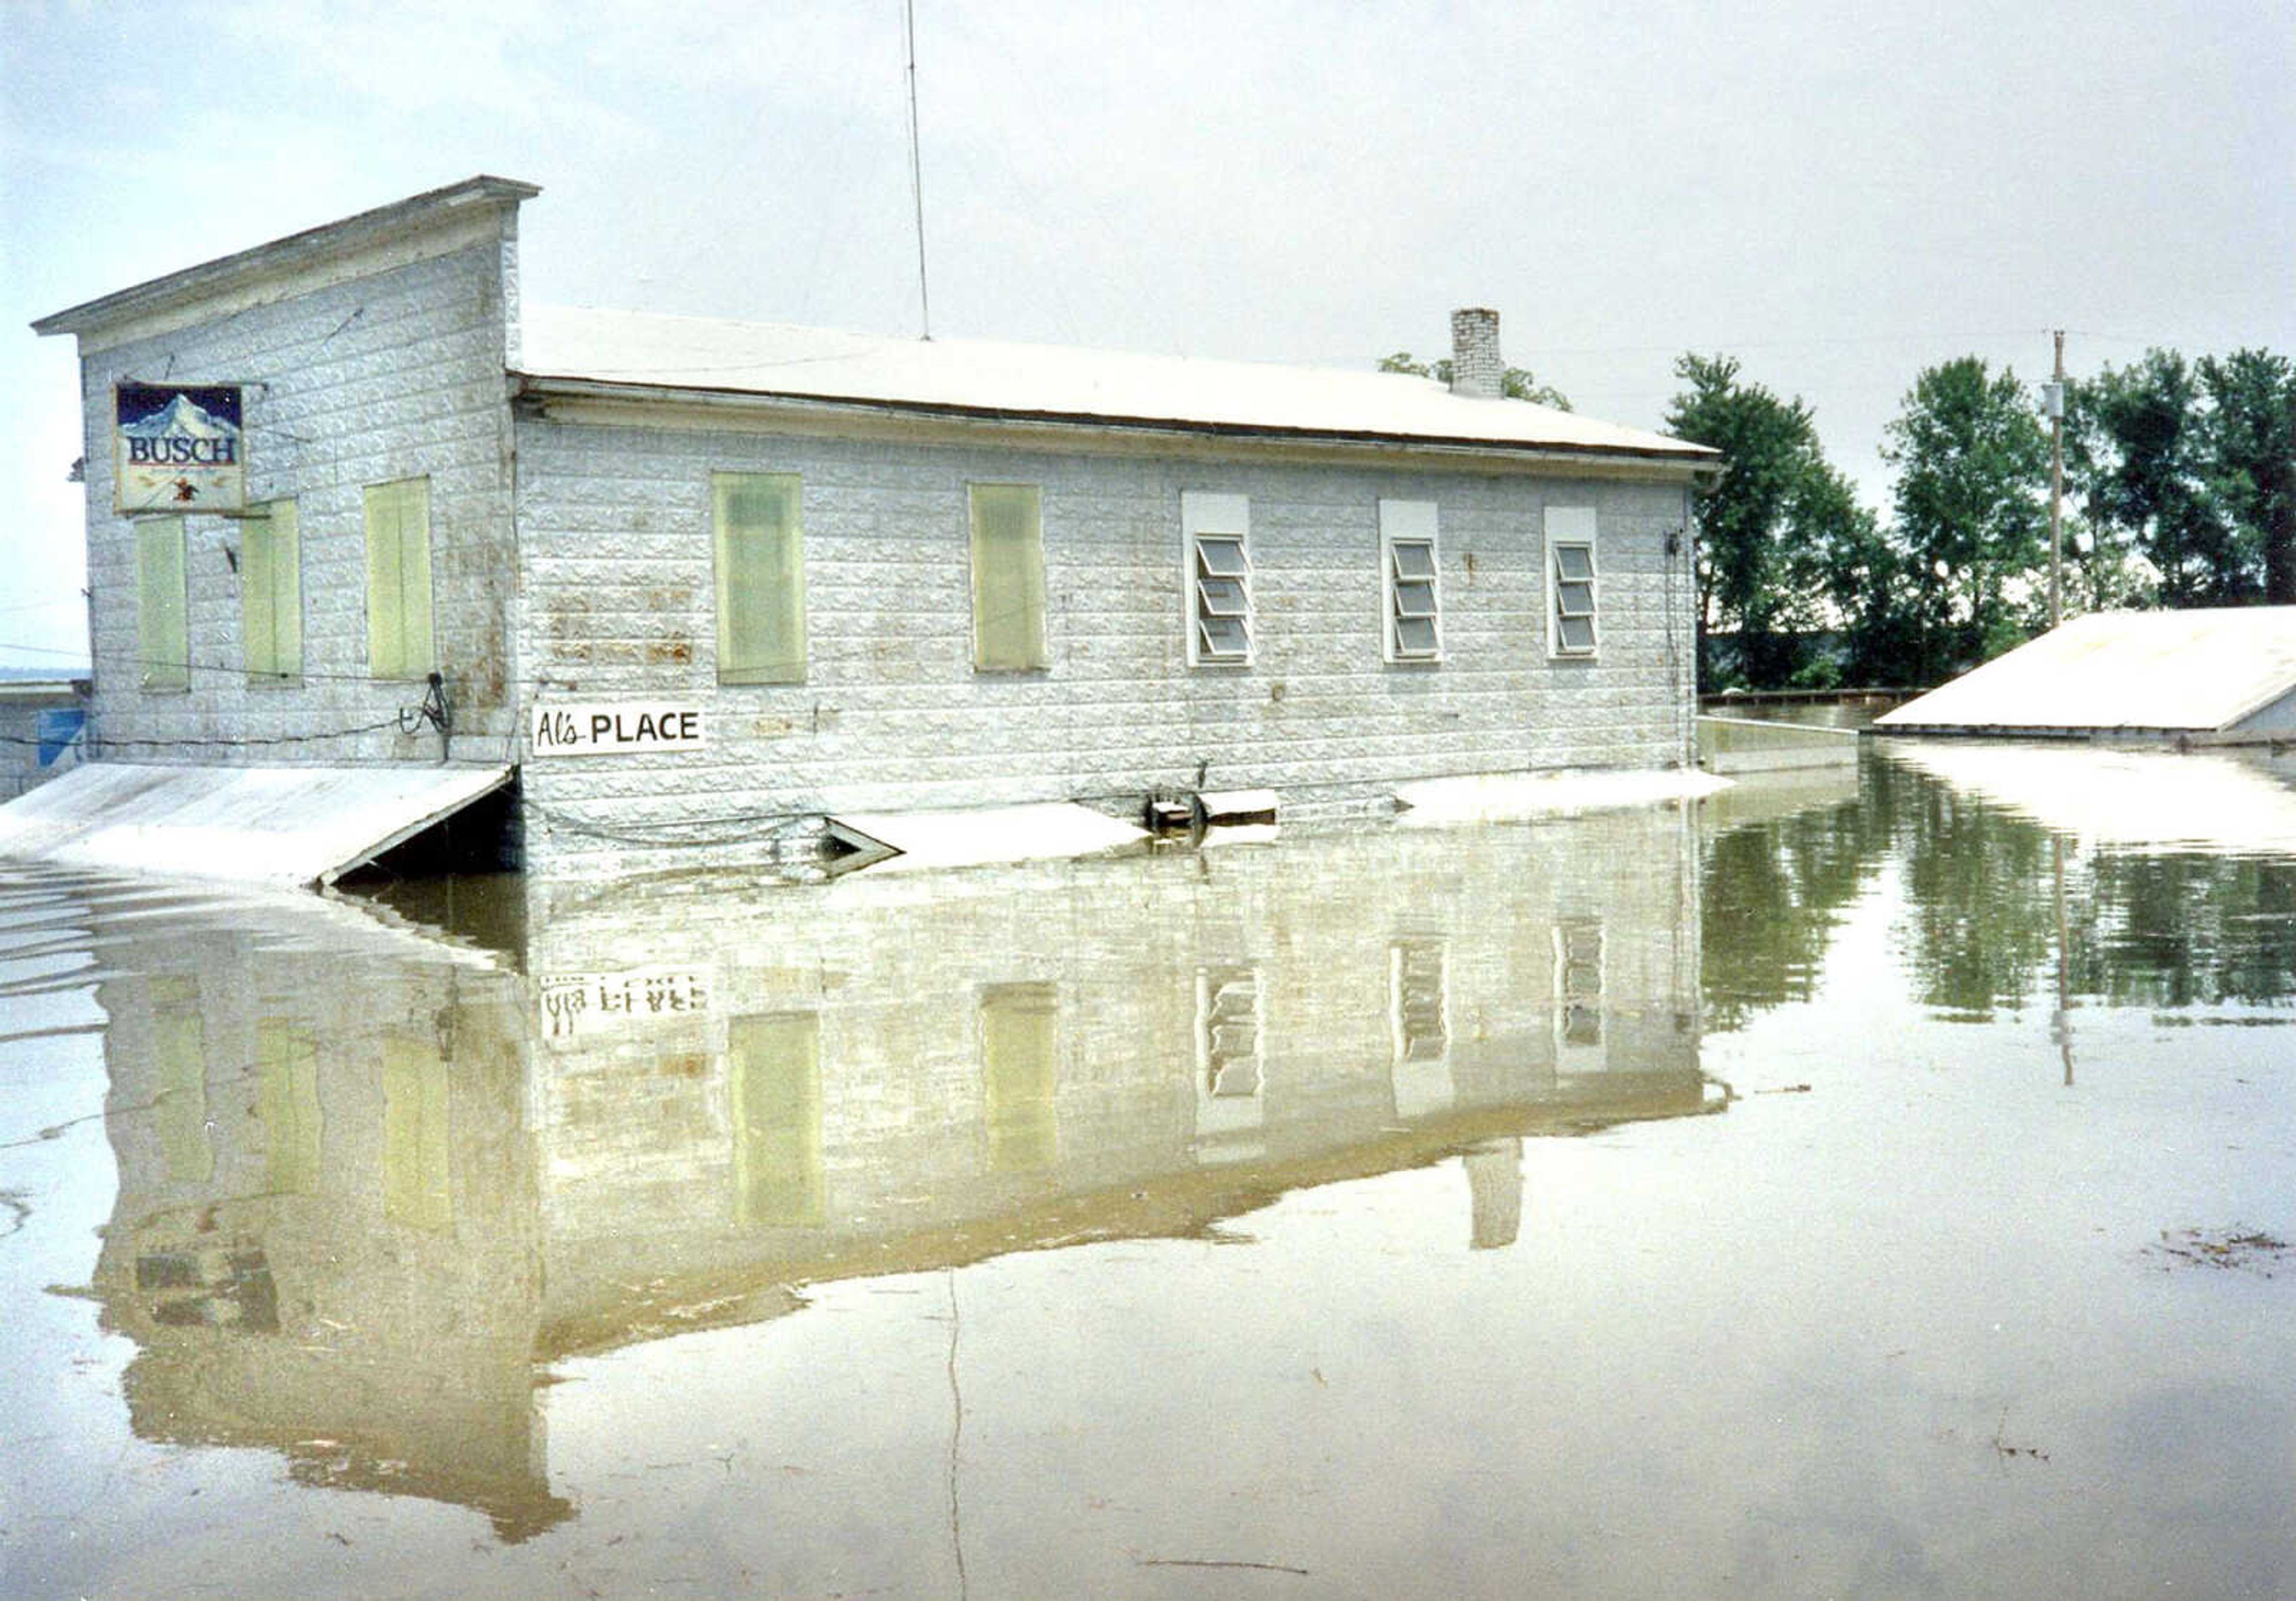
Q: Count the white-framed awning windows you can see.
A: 3